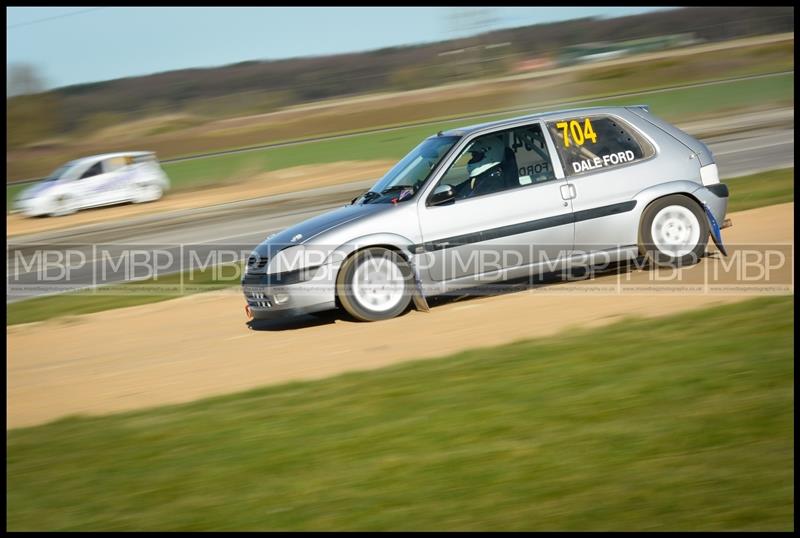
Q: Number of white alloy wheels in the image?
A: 2